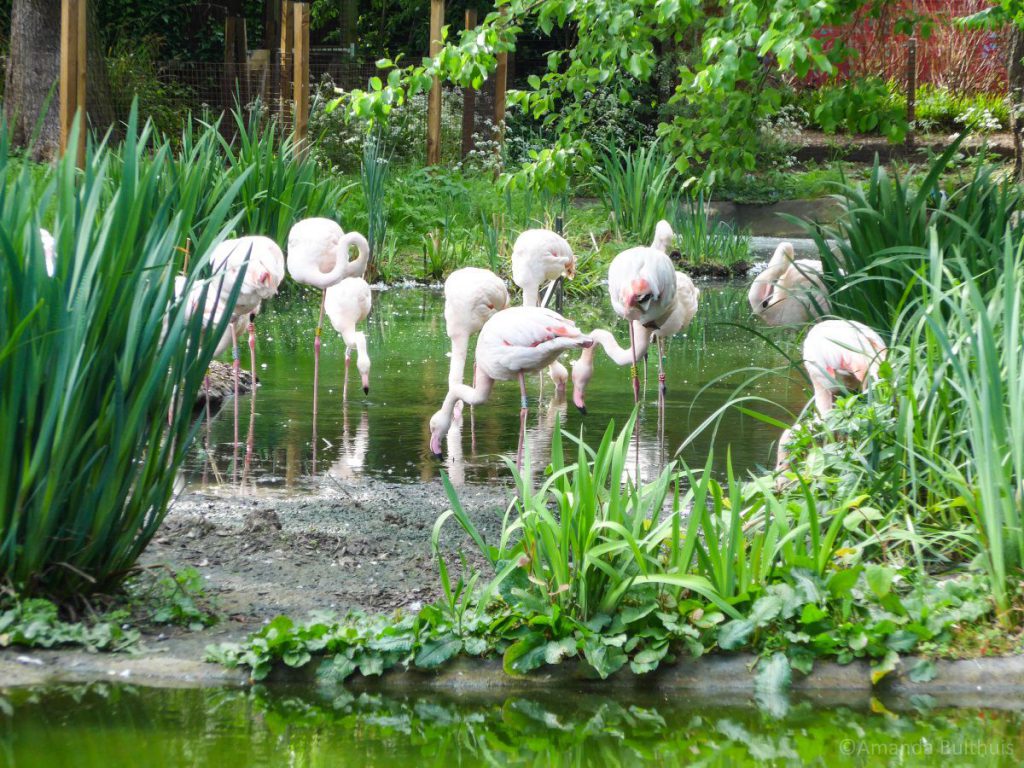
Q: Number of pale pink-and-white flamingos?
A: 12